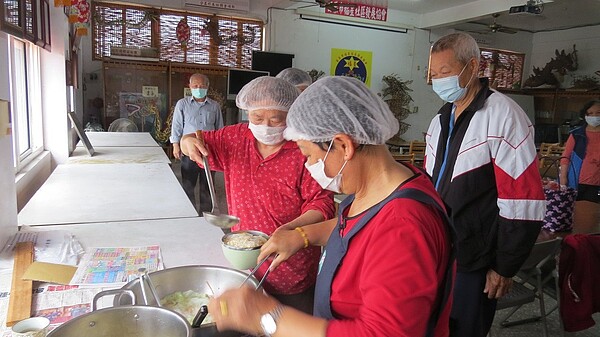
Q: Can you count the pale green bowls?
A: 1